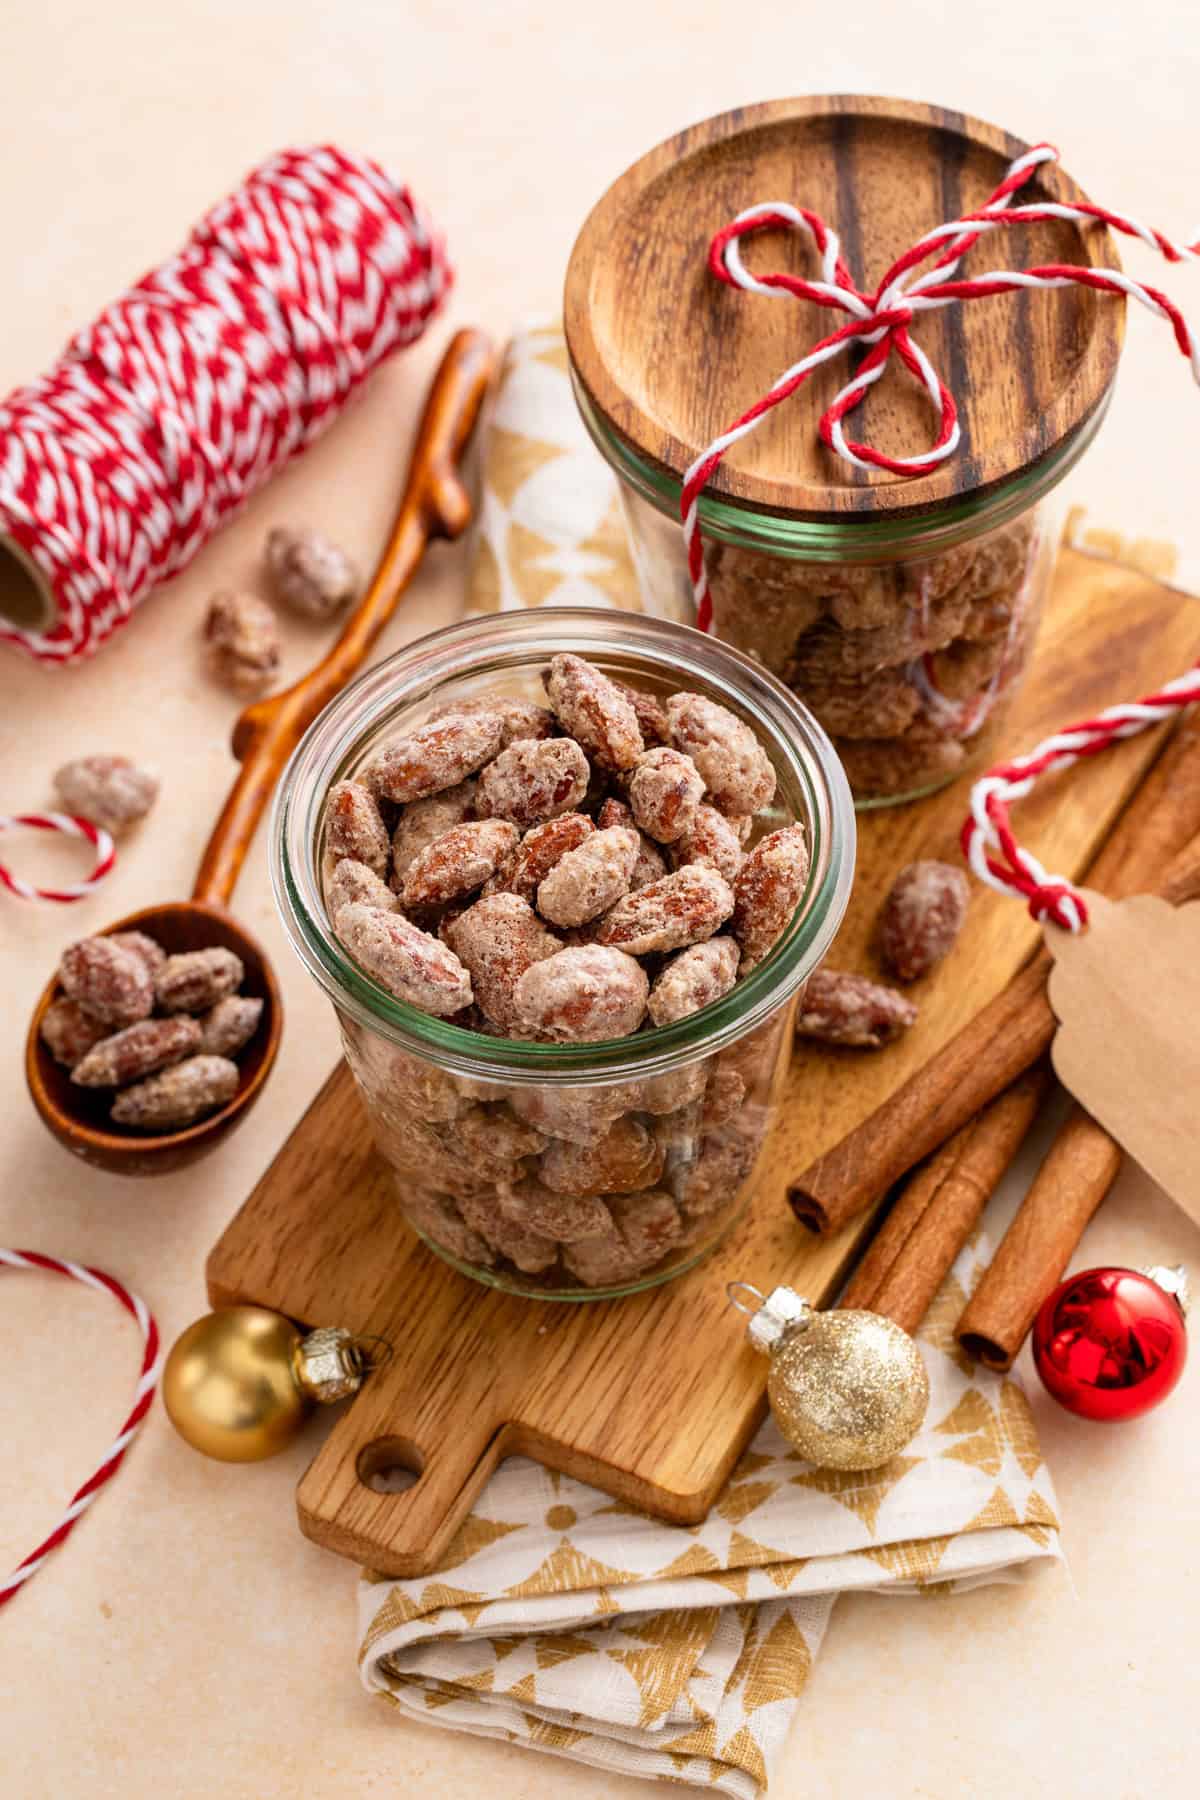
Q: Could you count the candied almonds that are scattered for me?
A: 5